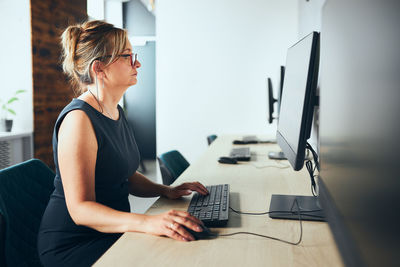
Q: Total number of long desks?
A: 1